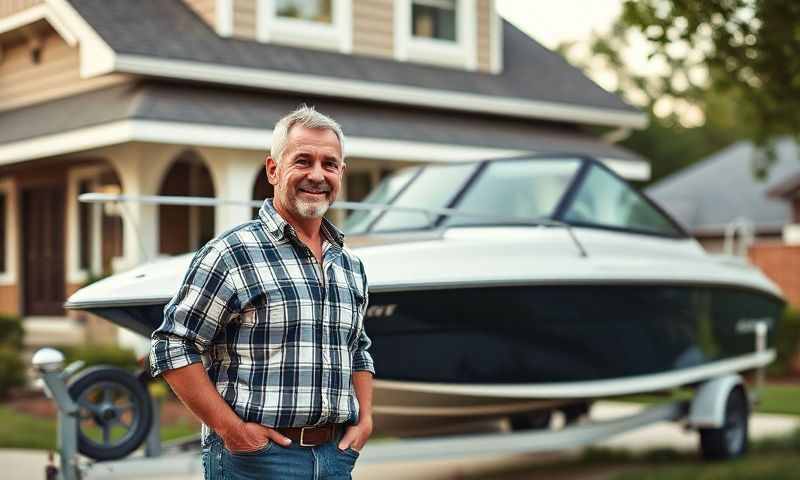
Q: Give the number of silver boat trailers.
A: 1